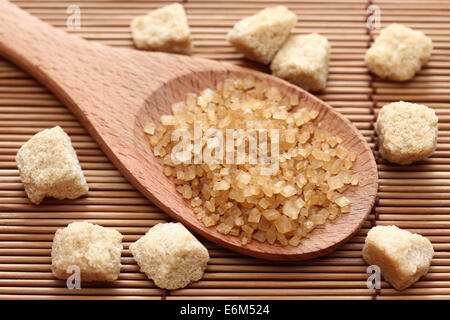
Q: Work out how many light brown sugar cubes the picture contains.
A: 9